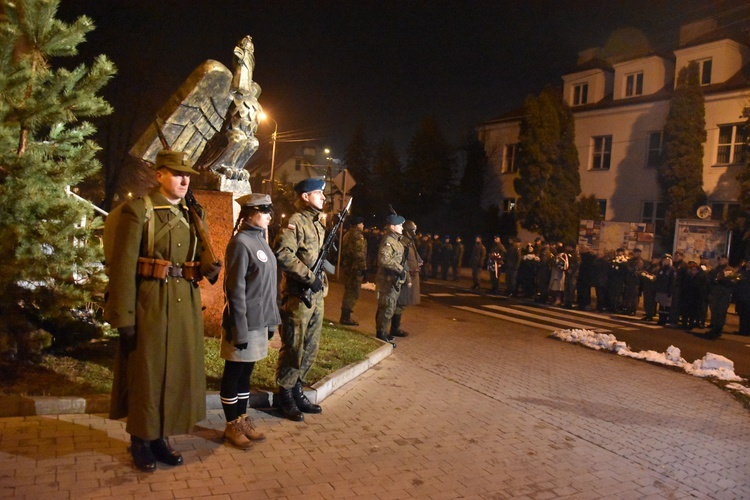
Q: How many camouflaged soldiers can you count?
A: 3